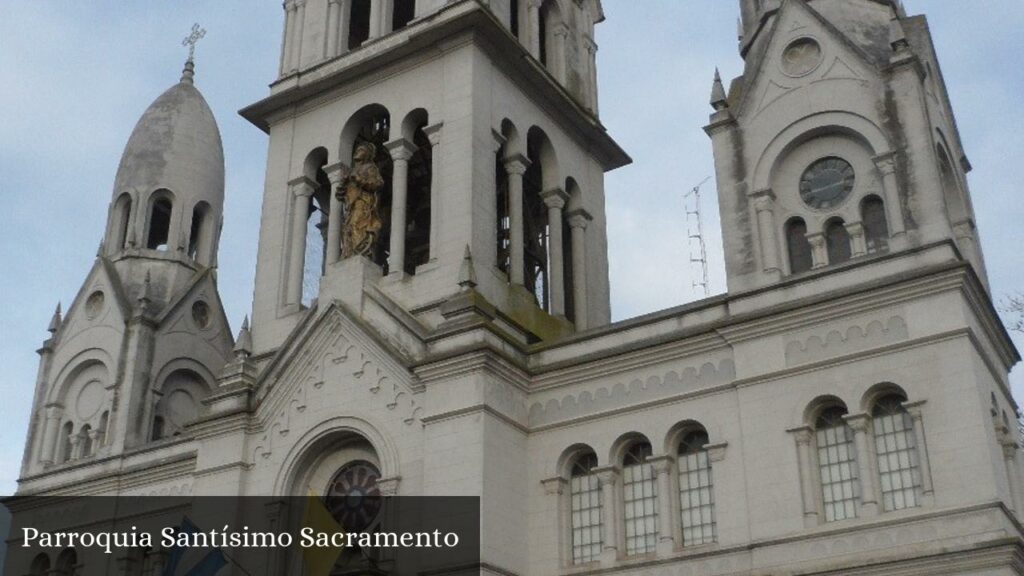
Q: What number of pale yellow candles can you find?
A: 0